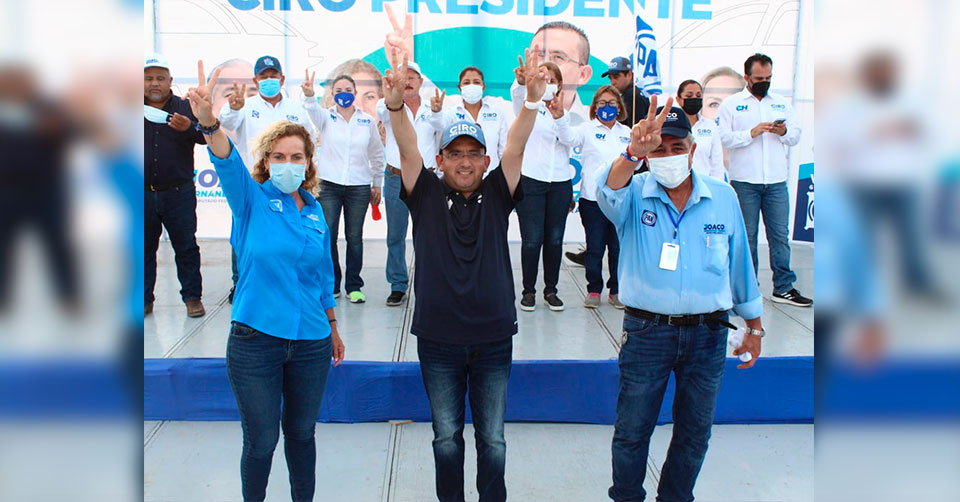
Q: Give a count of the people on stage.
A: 10